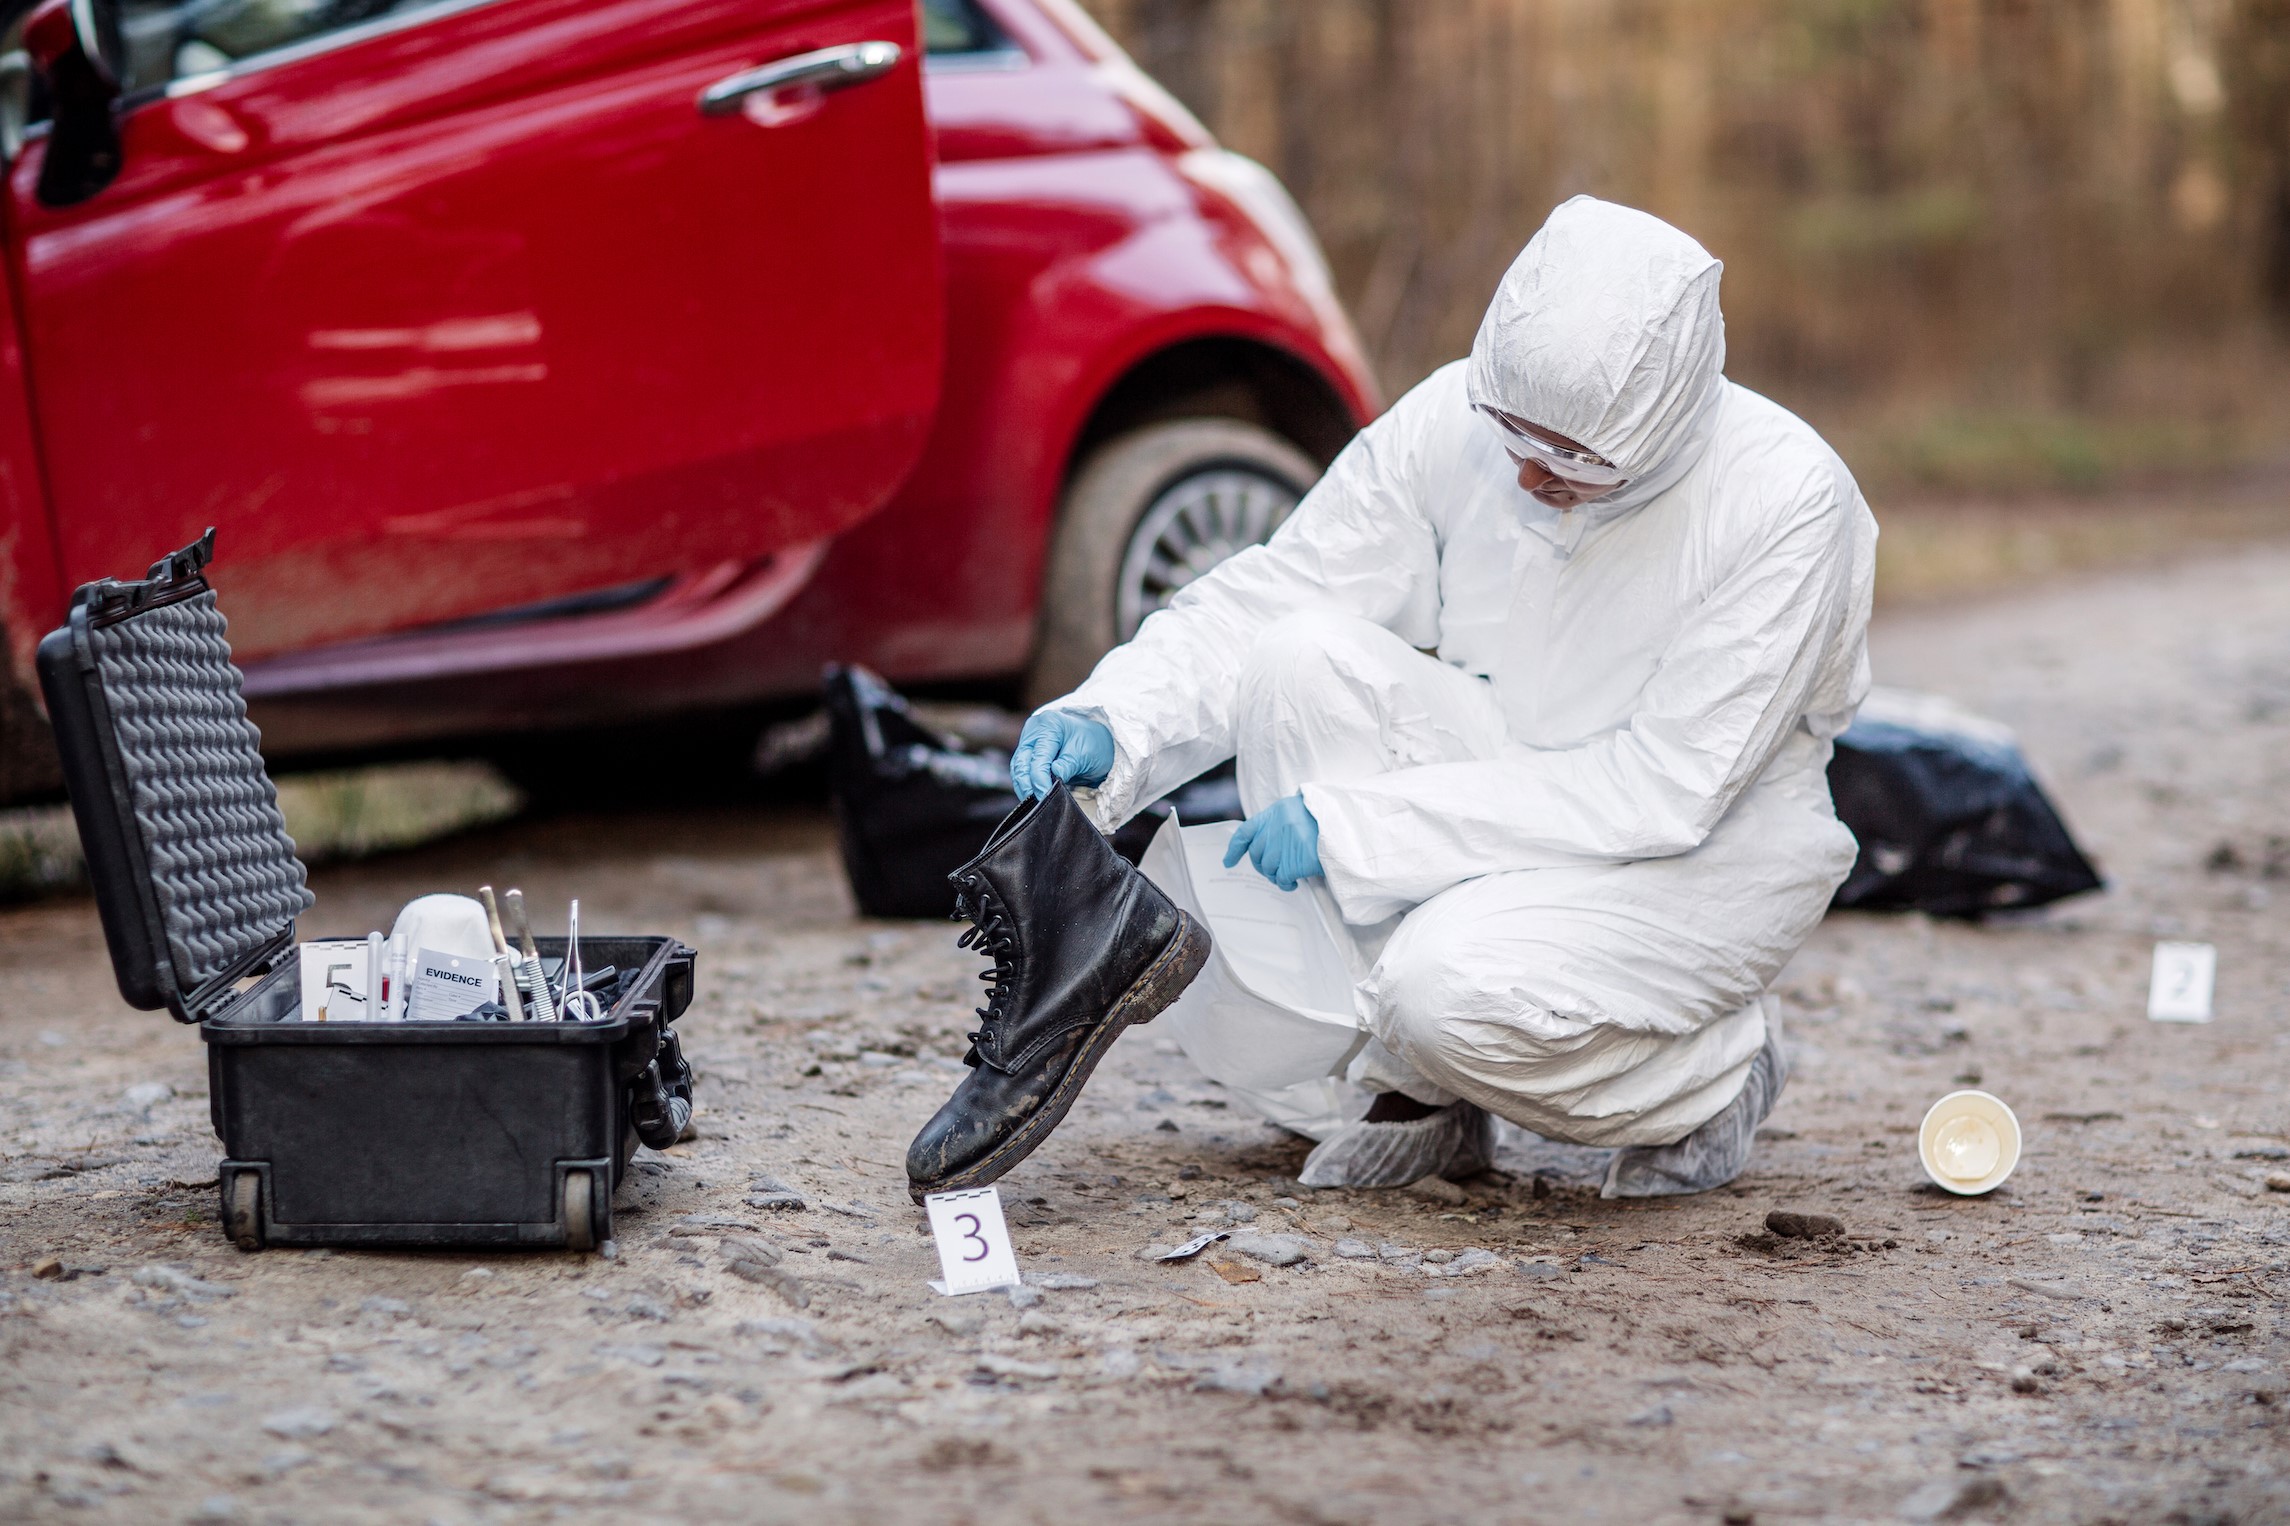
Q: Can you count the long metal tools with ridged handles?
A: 2